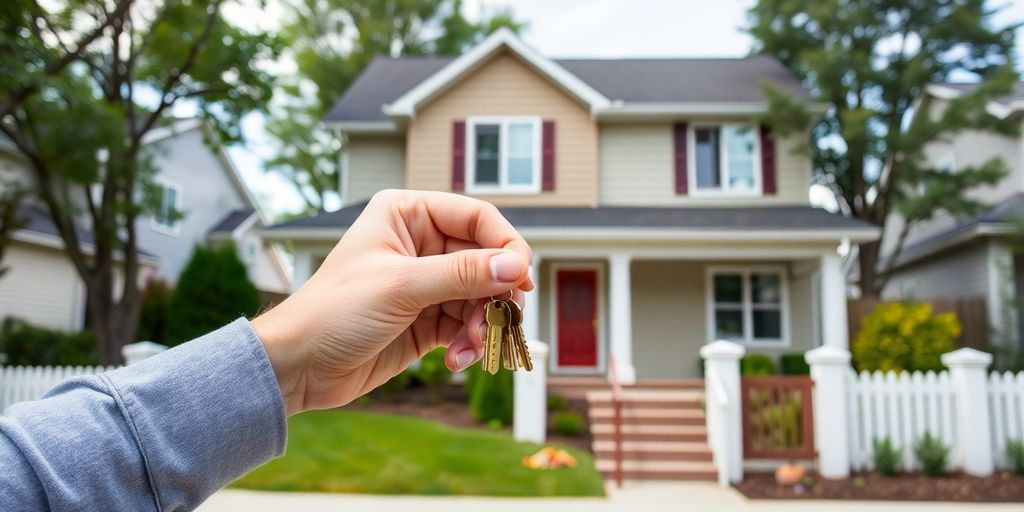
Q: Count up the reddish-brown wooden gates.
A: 1